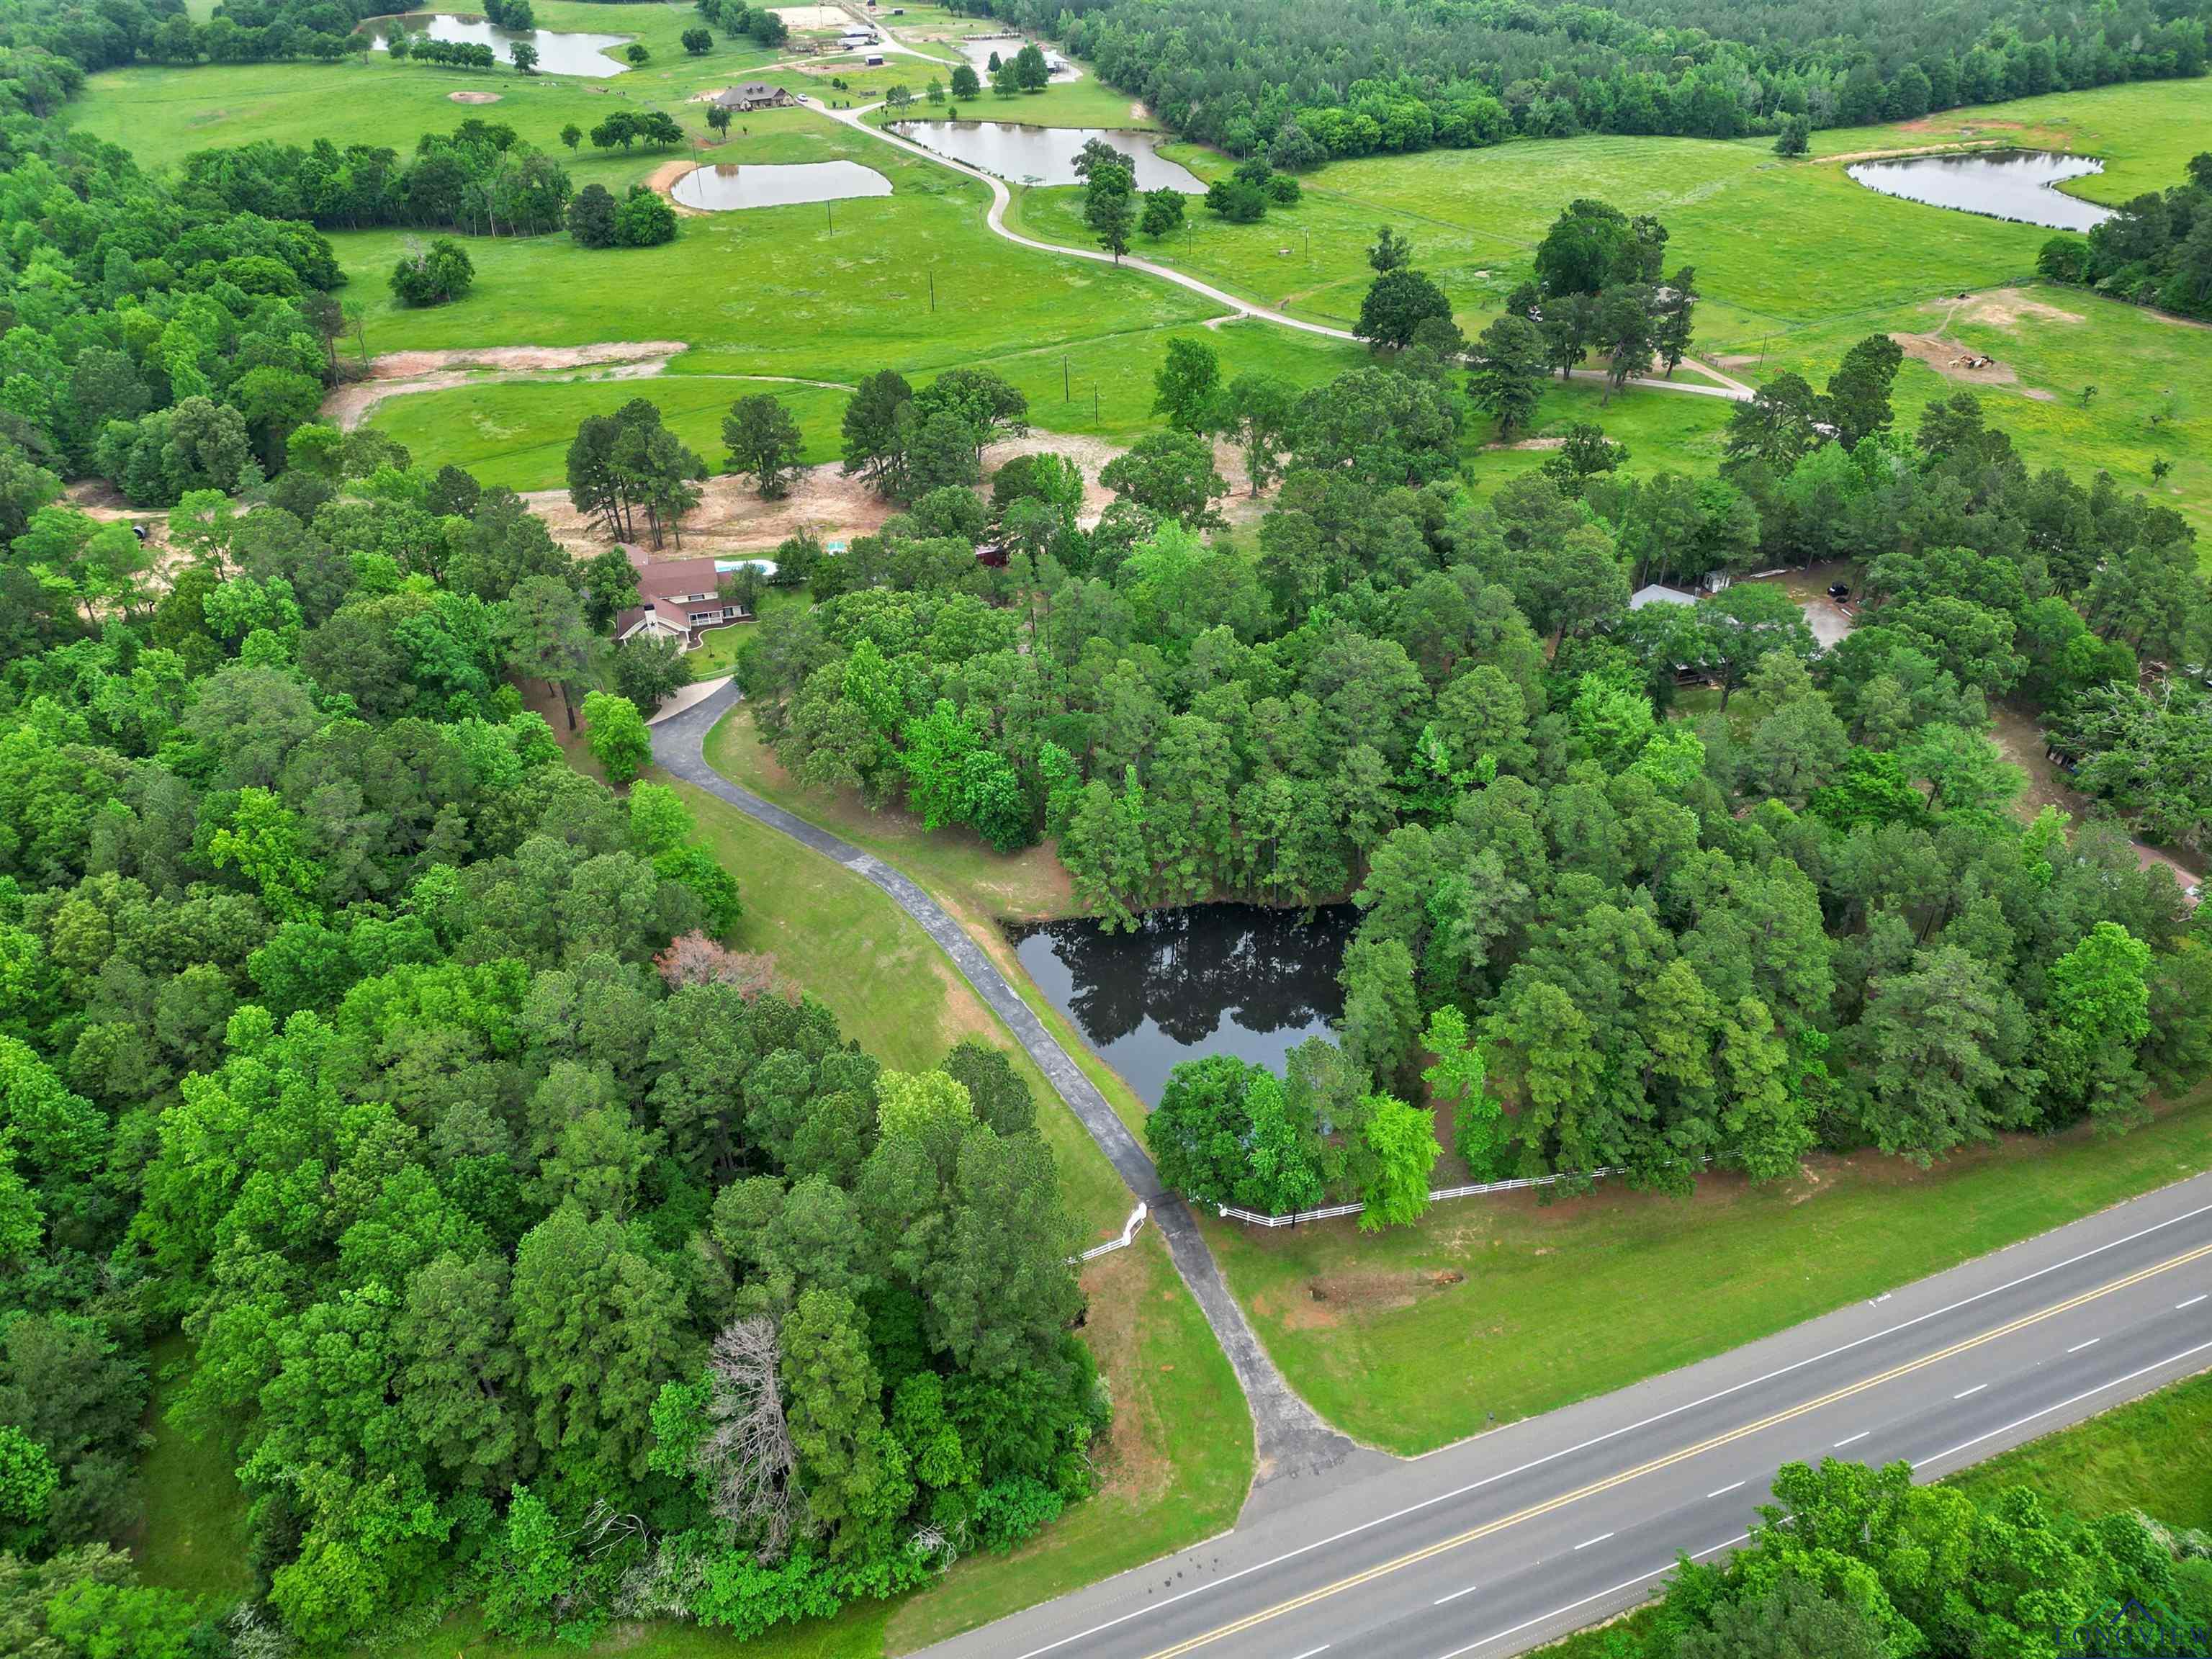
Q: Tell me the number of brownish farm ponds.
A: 4